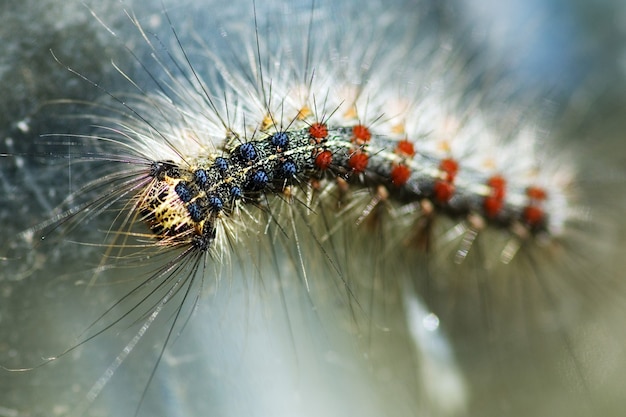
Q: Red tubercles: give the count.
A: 12